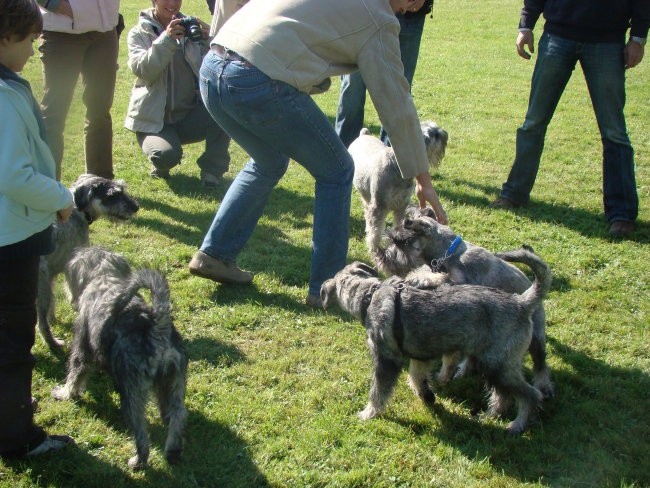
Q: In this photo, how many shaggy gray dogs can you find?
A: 5